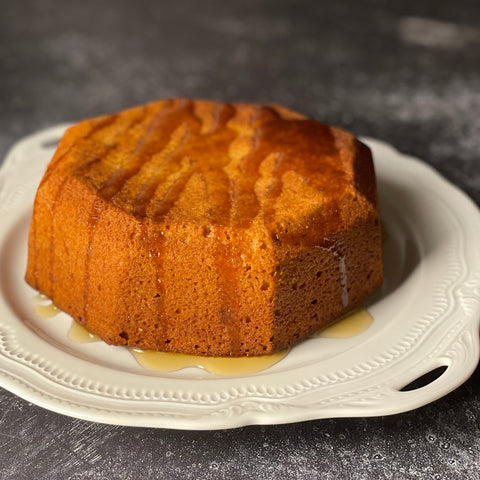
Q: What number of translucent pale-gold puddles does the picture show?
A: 4